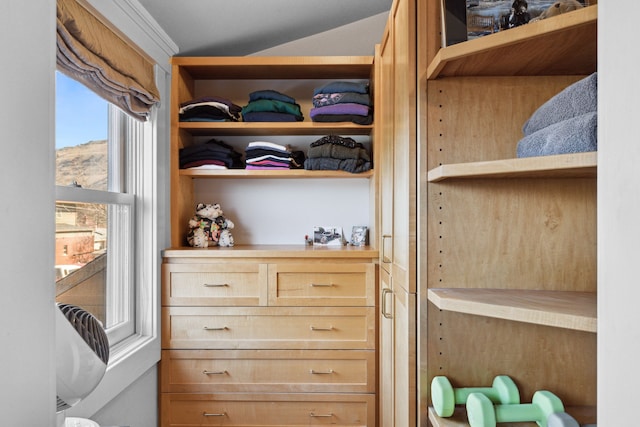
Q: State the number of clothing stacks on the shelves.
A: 6